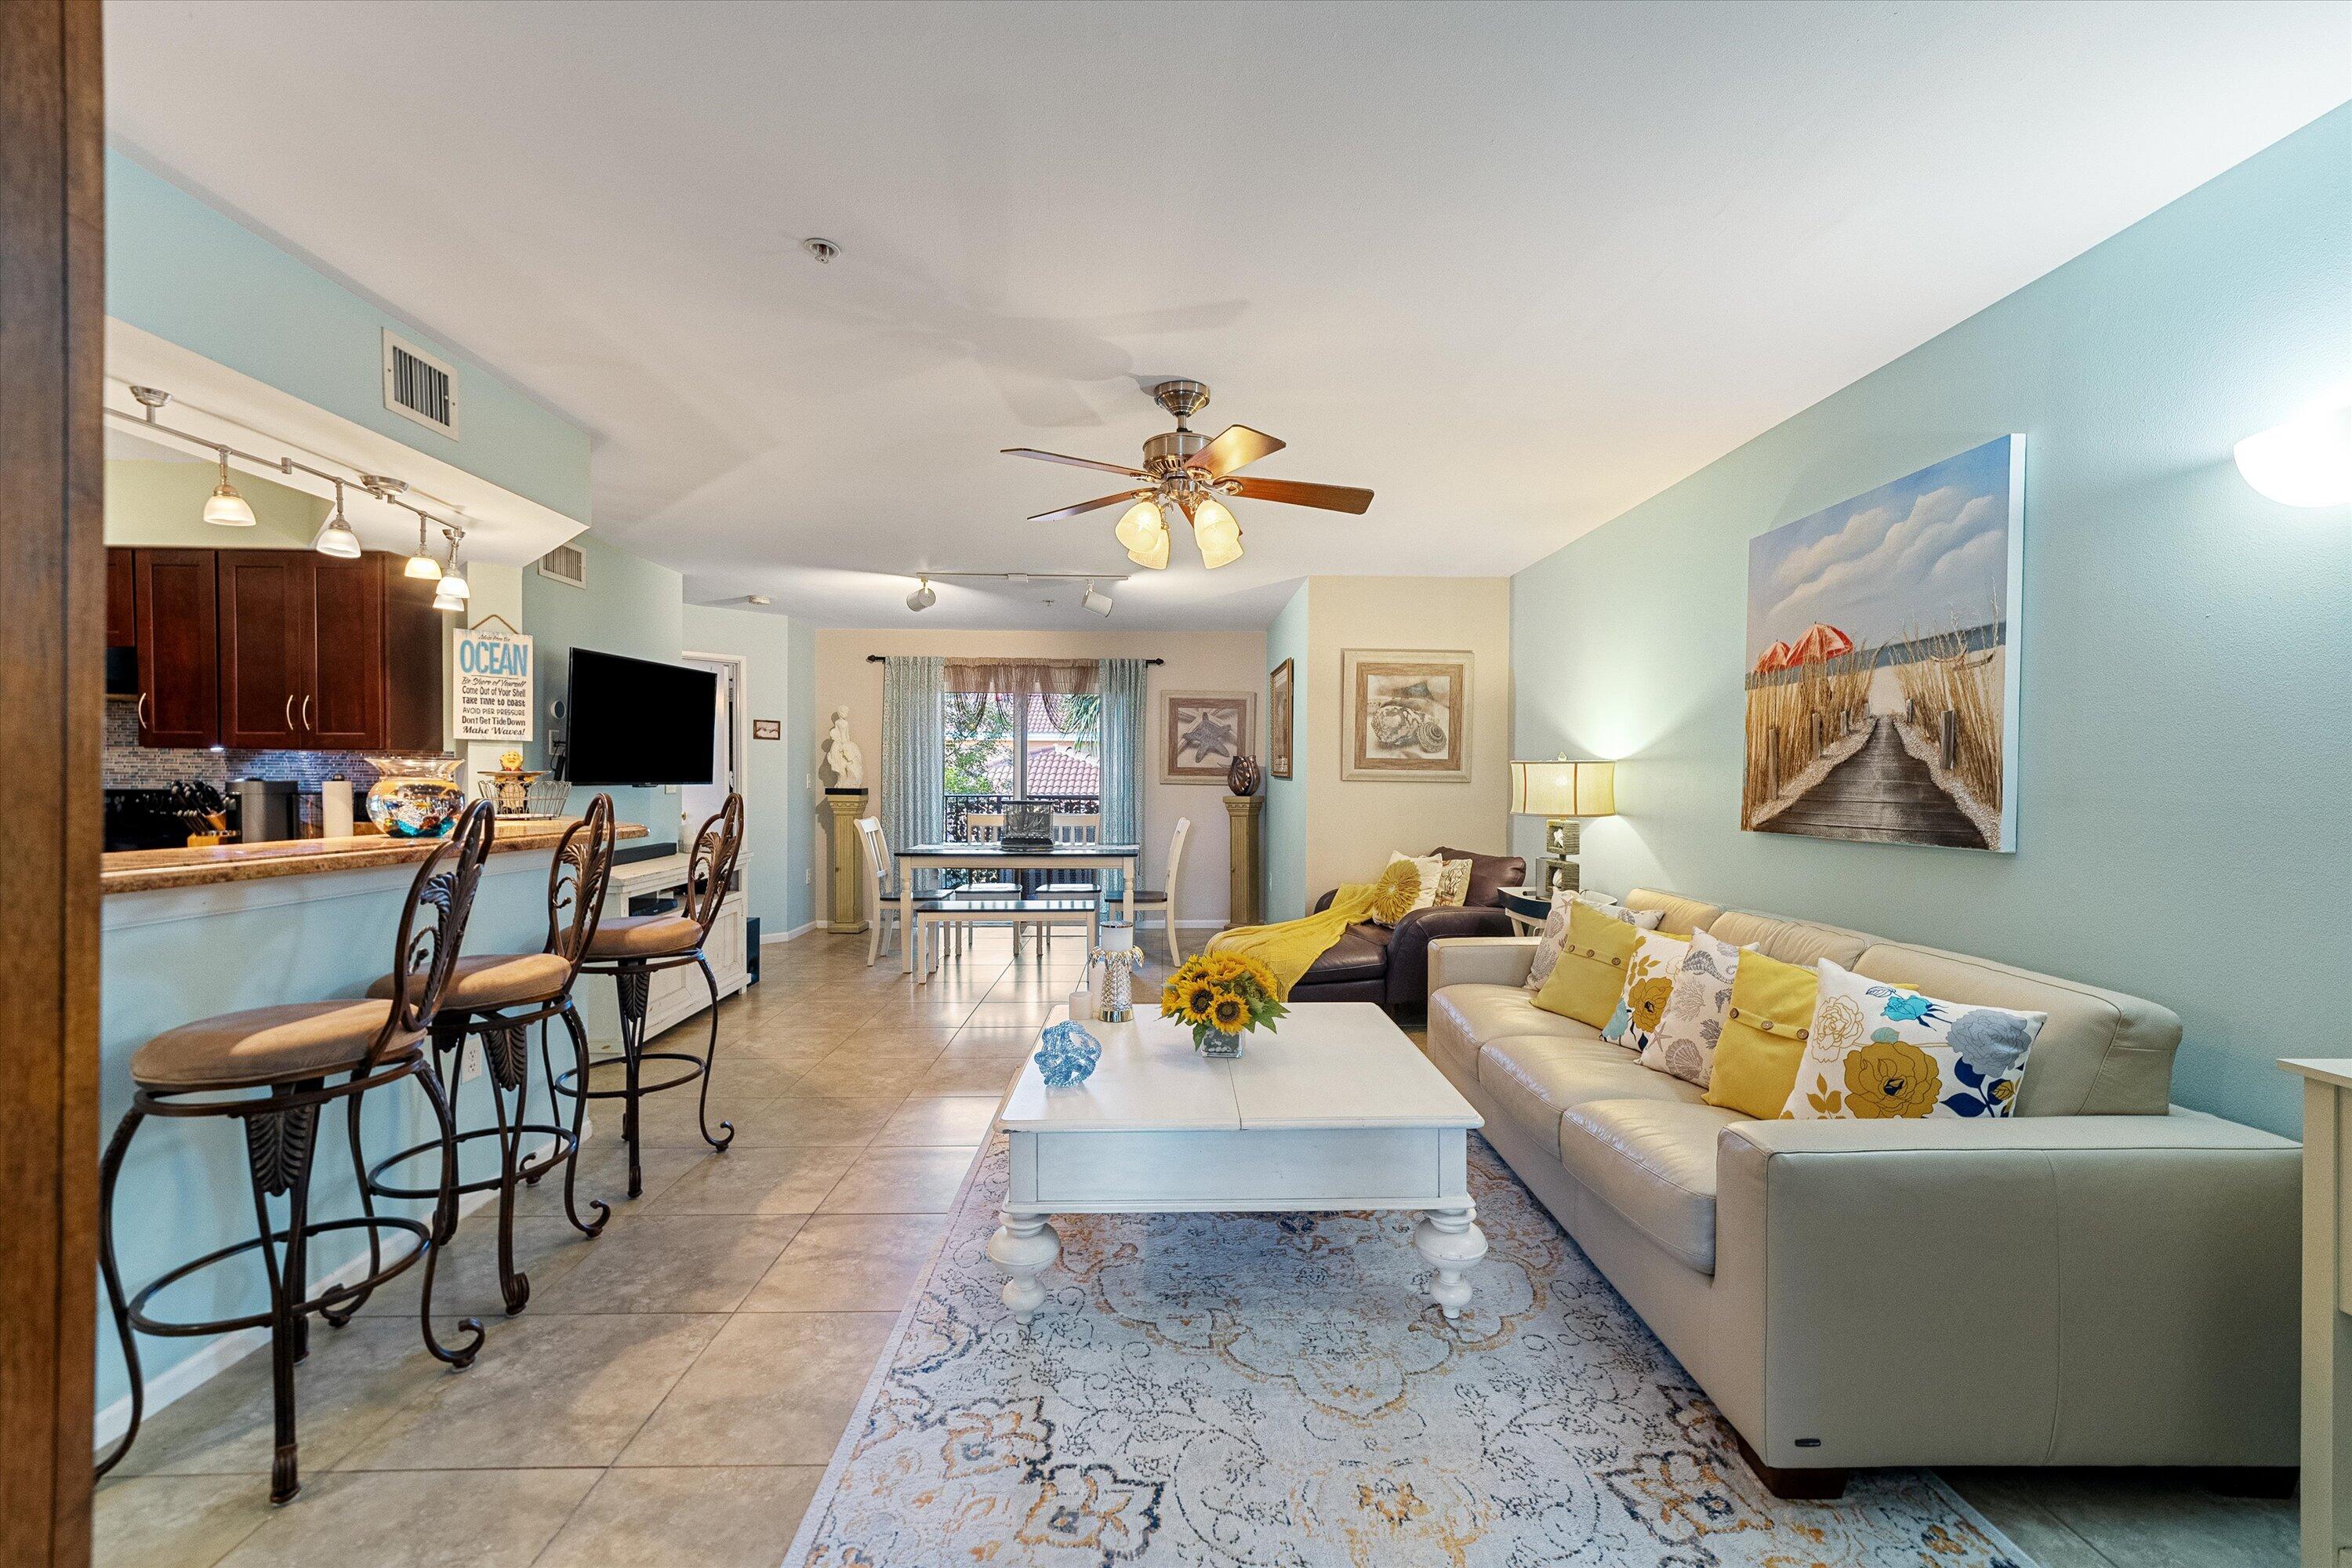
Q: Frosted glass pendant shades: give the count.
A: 5